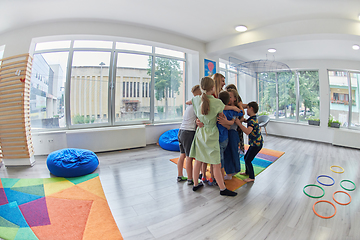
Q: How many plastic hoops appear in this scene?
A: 6